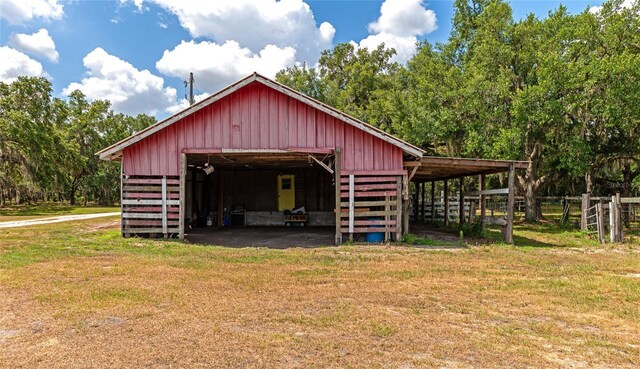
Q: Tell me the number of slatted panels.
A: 2